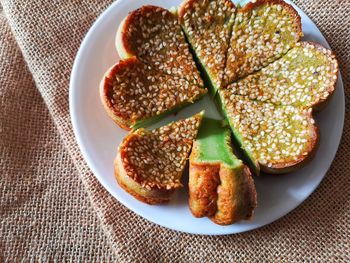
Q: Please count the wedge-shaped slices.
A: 8